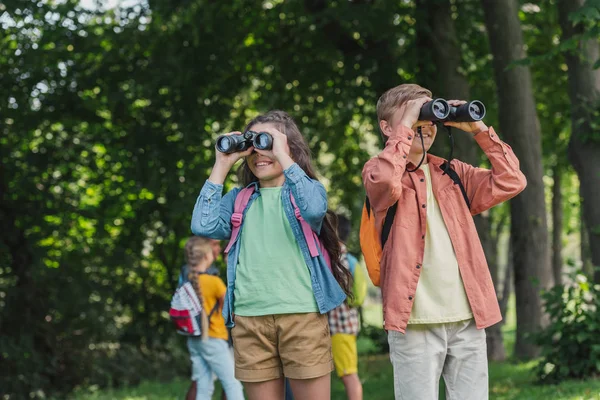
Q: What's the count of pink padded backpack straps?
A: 2